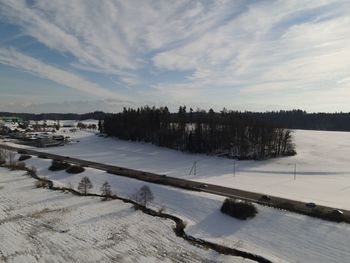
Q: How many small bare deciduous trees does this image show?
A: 3